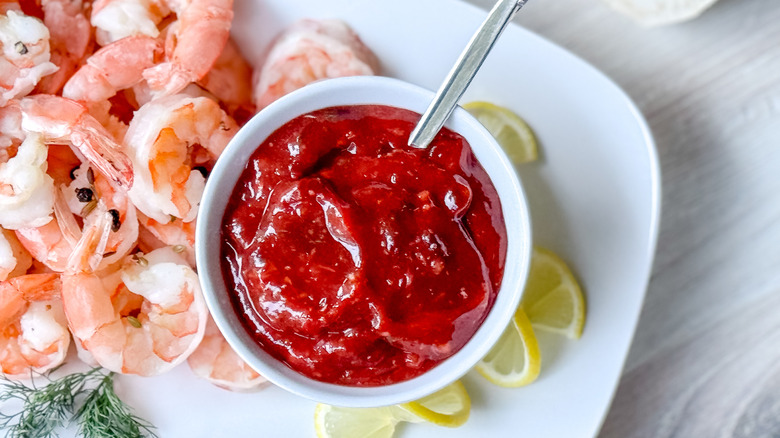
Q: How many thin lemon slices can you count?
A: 5